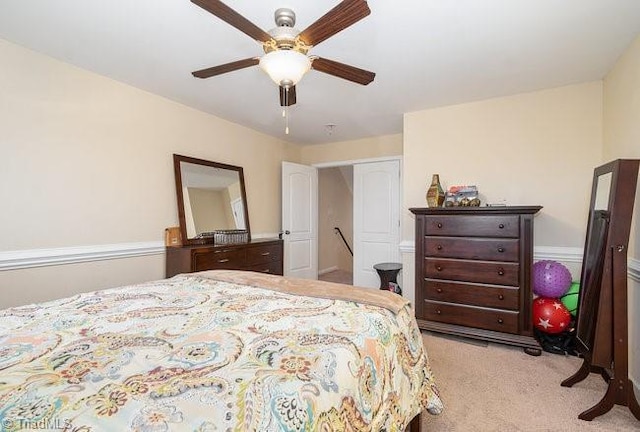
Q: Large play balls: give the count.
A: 3